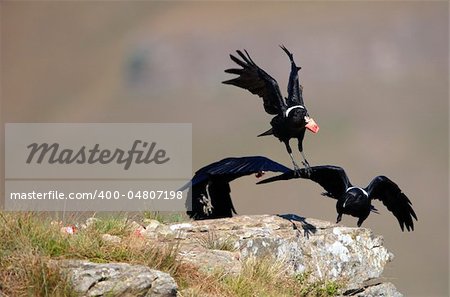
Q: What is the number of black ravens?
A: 3